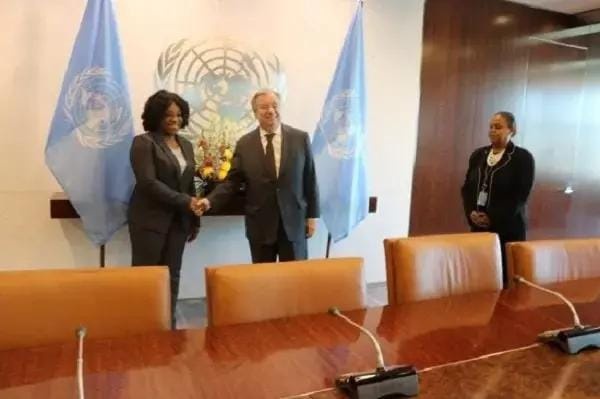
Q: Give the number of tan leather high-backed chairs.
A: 4